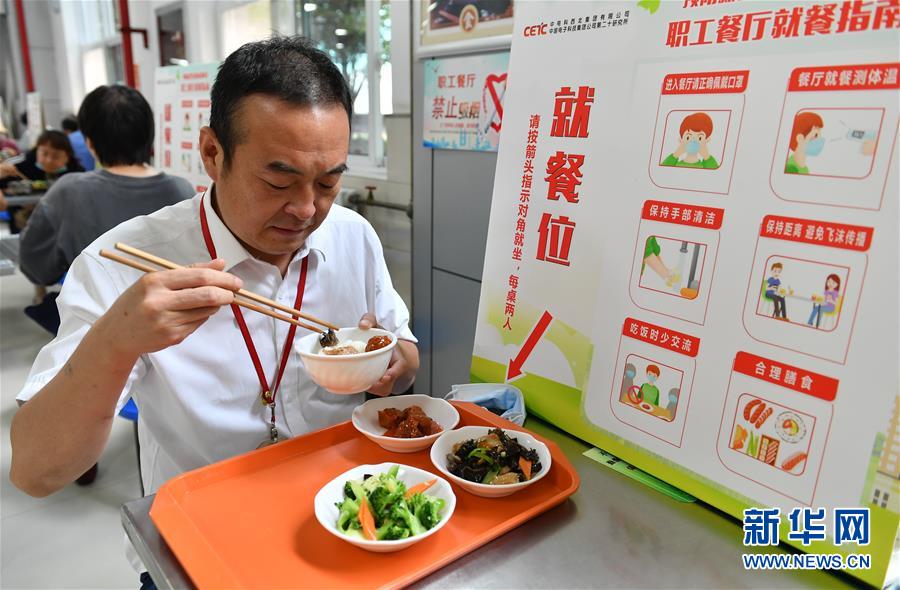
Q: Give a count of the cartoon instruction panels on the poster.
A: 6